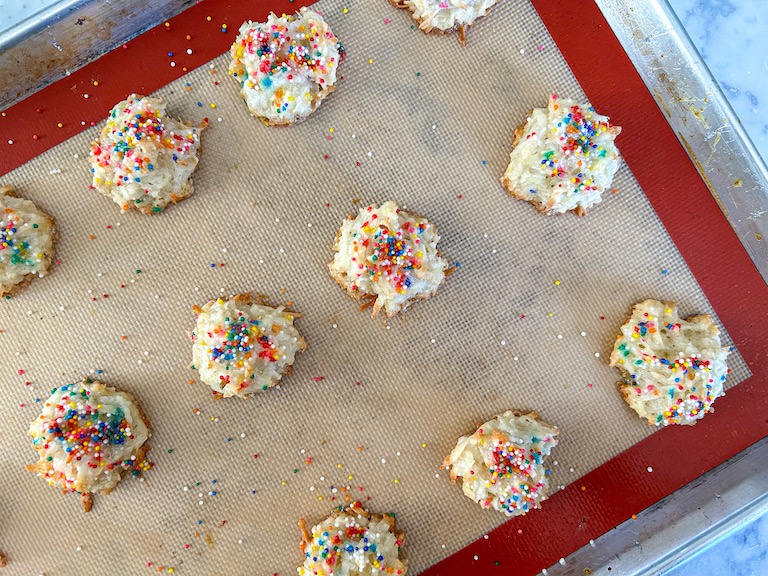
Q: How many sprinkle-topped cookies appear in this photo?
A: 11